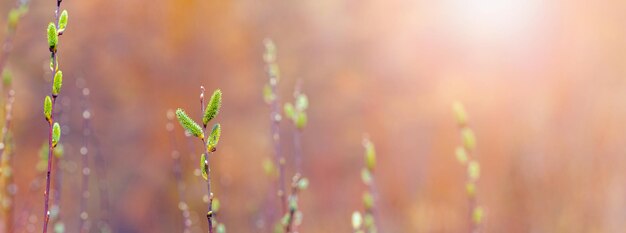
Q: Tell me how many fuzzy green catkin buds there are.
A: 9